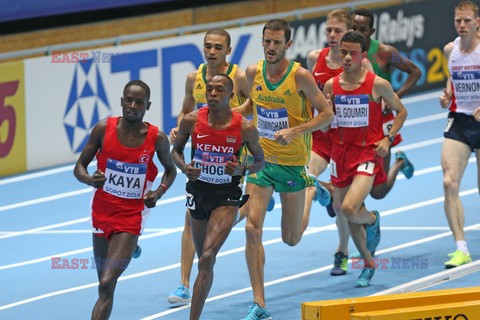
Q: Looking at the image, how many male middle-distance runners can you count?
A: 8